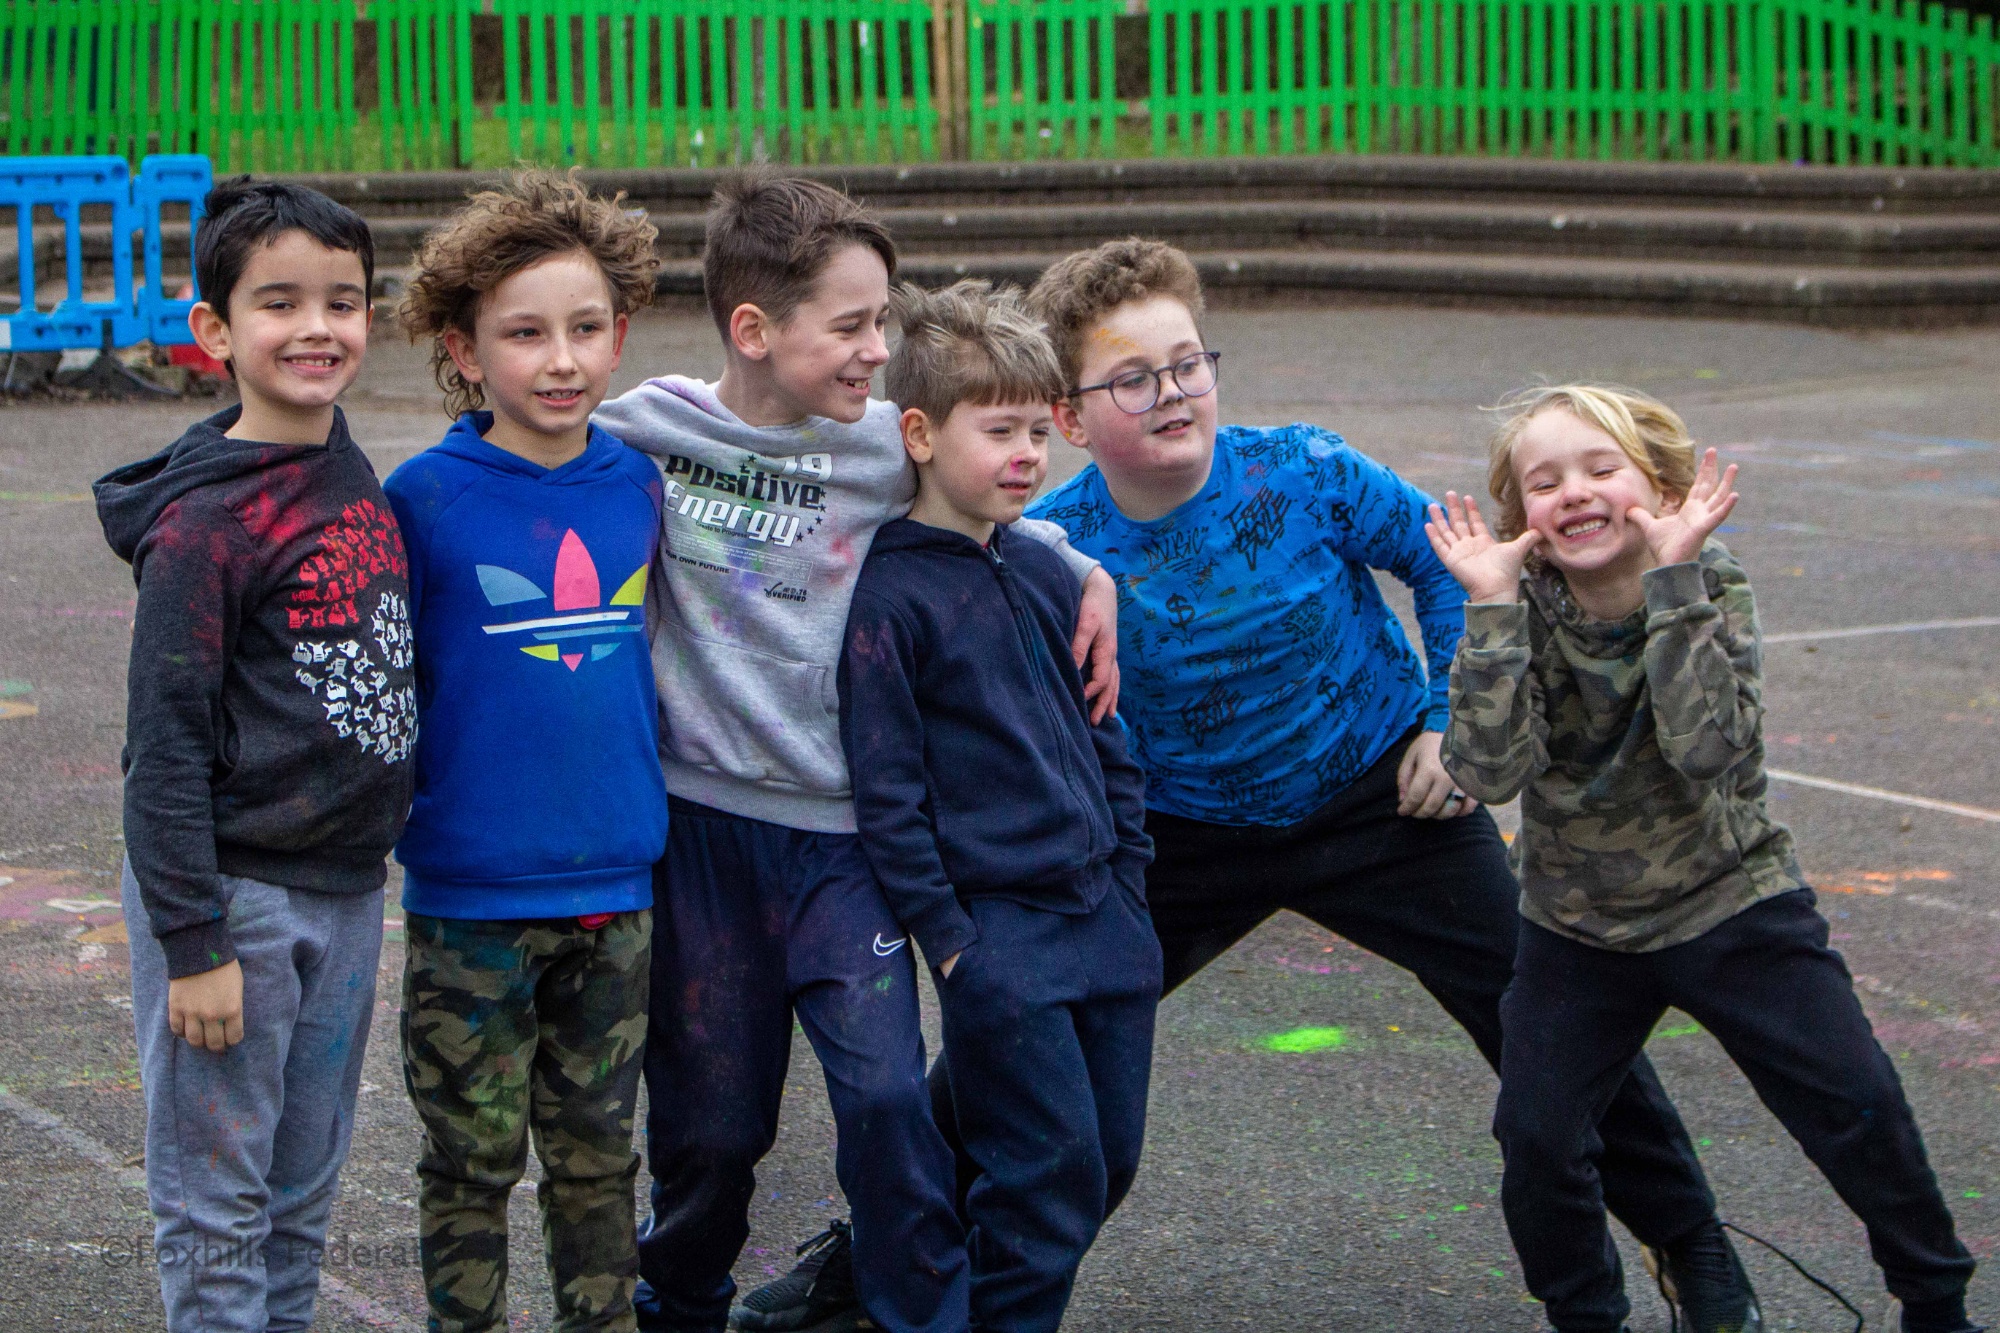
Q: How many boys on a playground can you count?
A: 6